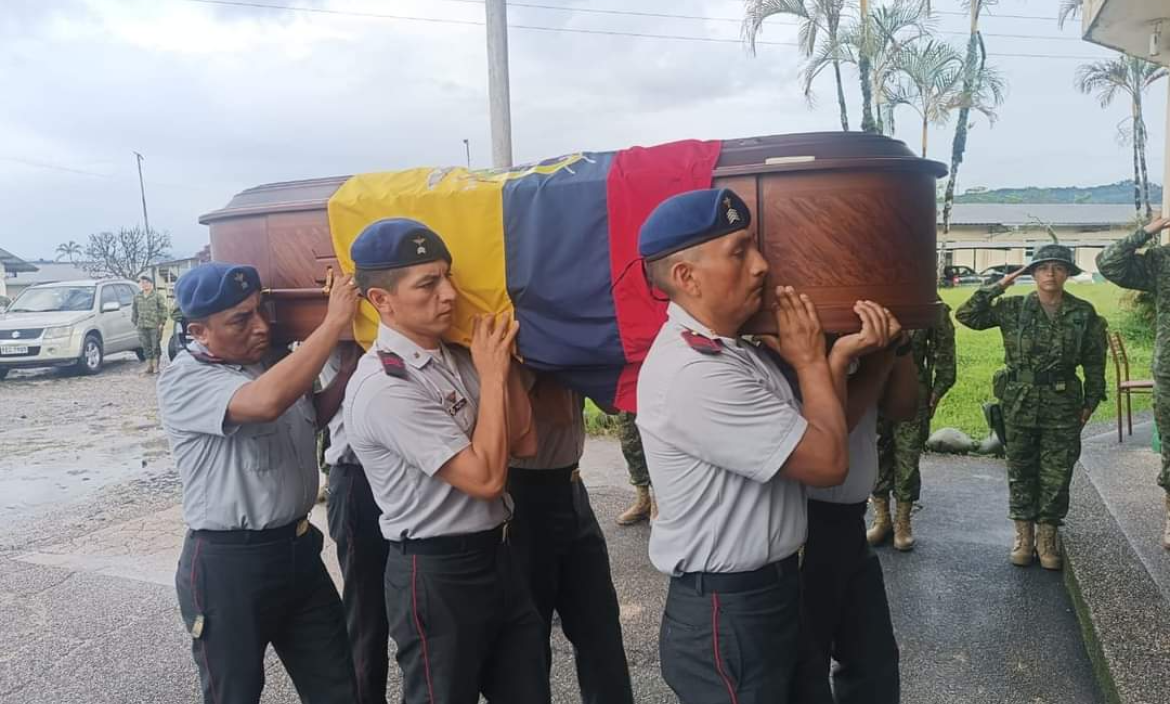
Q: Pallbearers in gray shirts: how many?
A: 6